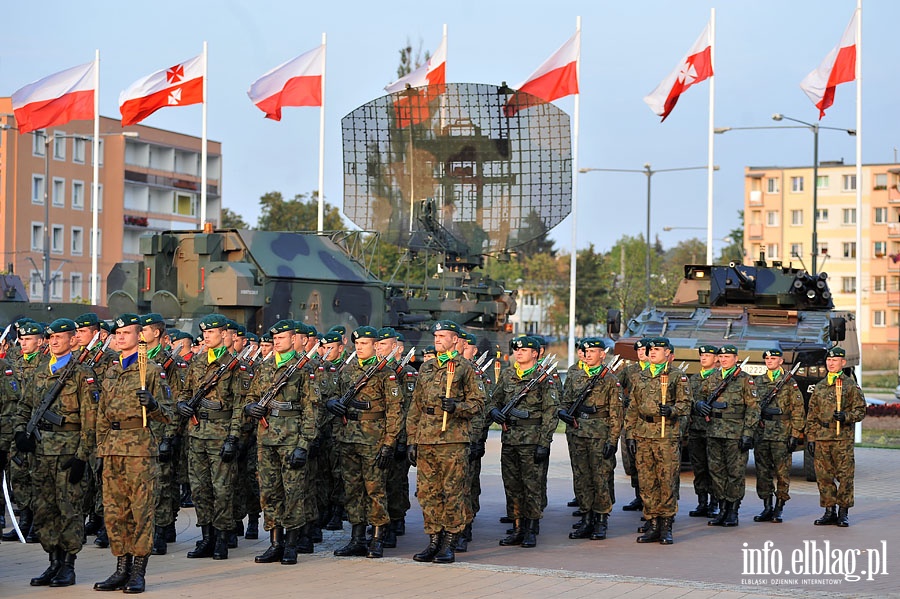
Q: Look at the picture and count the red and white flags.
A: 7